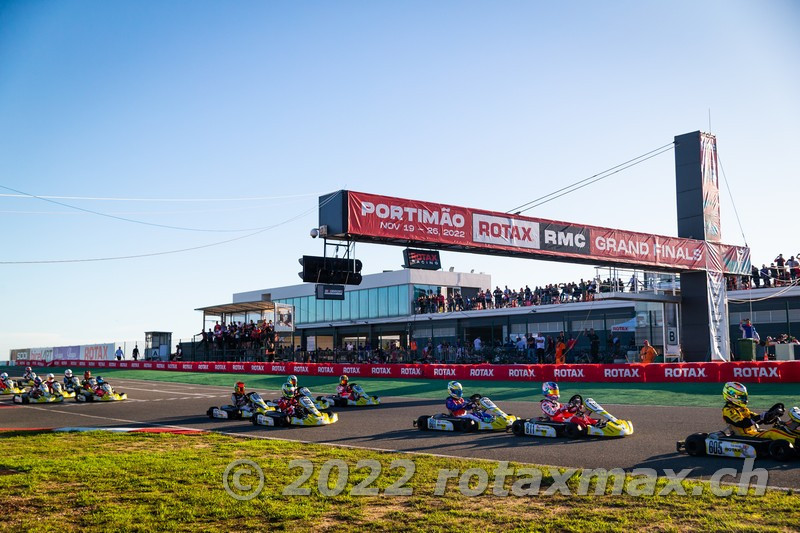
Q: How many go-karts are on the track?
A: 14